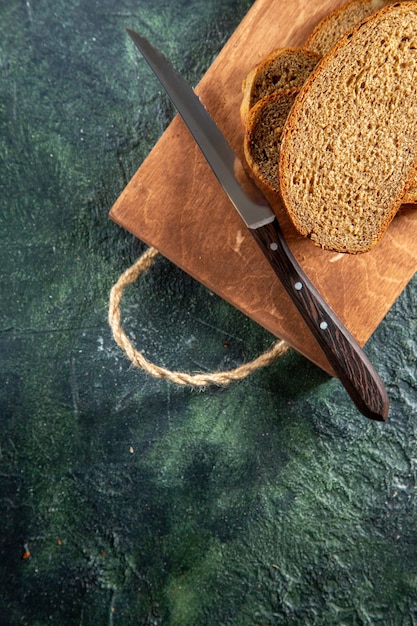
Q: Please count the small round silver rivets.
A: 3